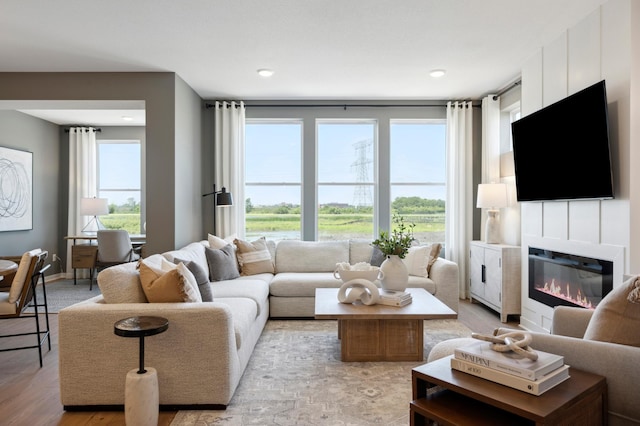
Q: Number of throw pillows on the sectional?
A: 9